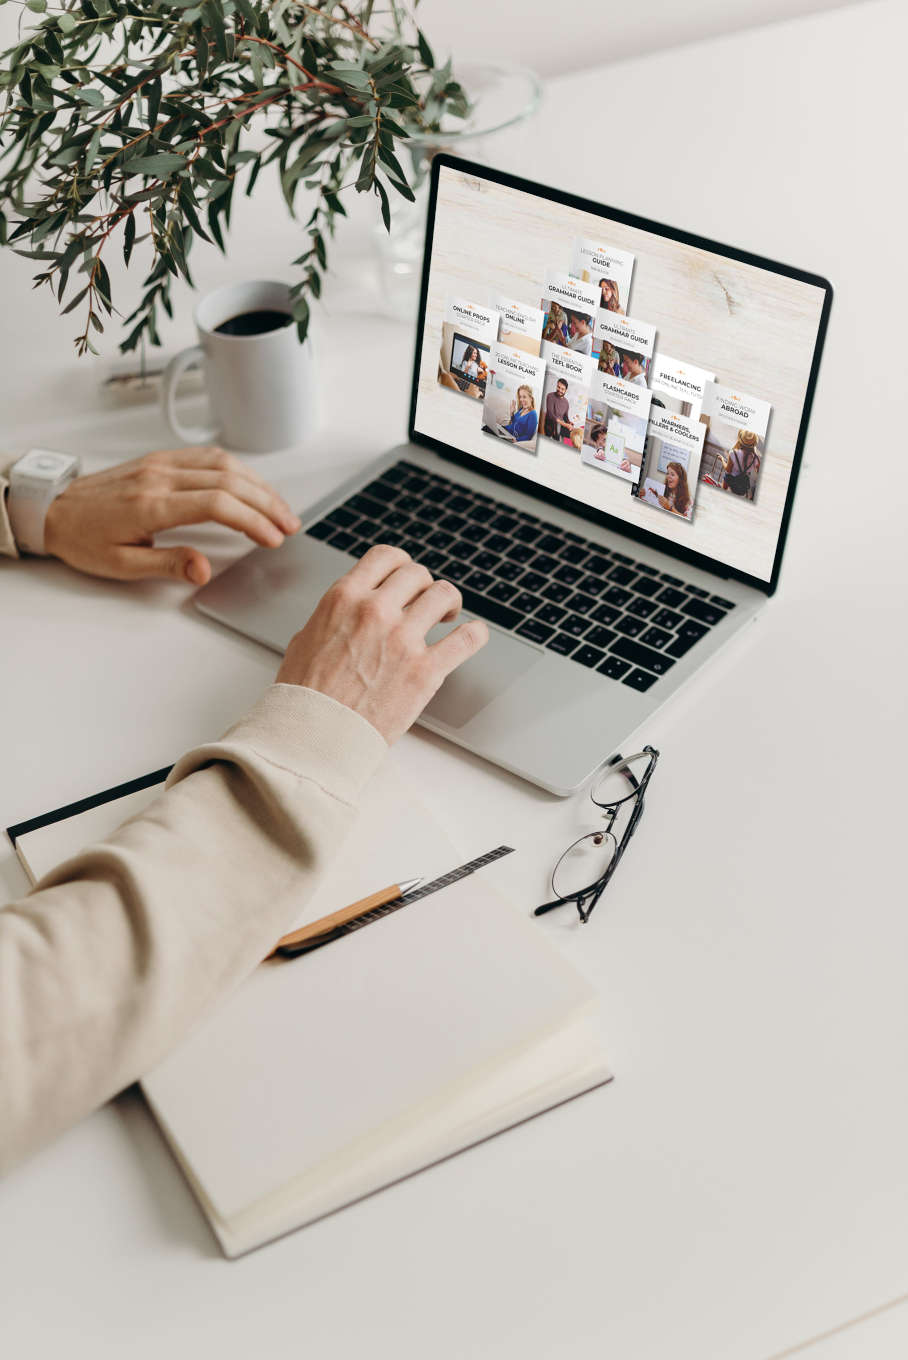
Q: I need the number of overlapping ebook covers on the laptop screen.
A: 11